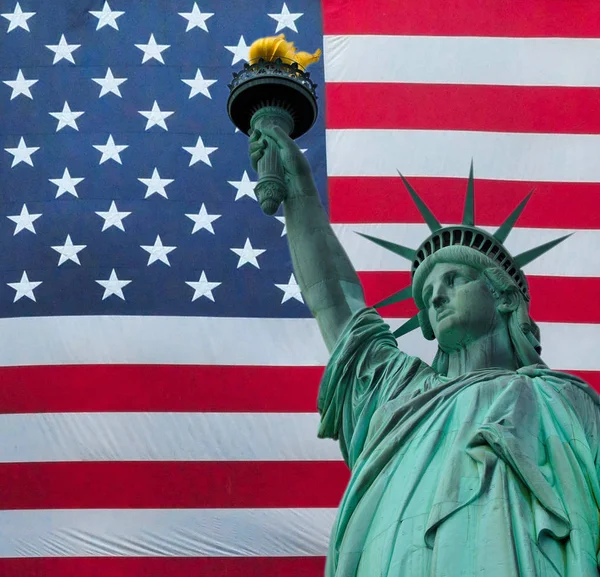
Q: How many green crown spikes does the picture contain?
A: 7